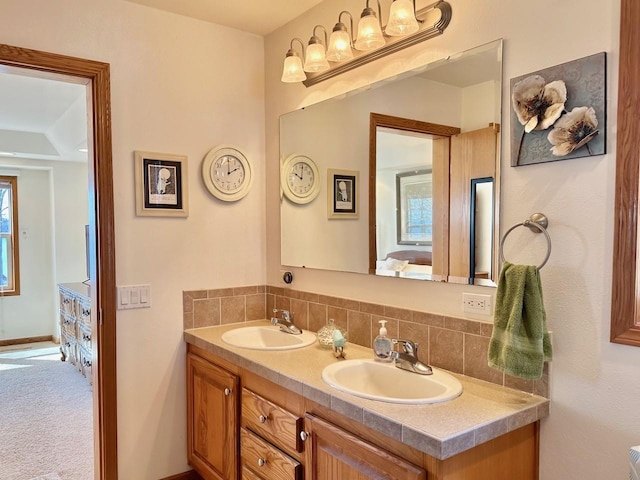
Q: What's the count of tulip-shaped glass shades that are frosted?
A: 5